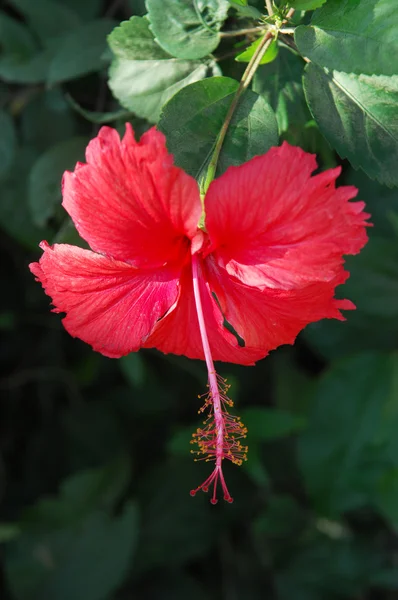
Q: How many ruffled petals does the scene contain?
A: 5